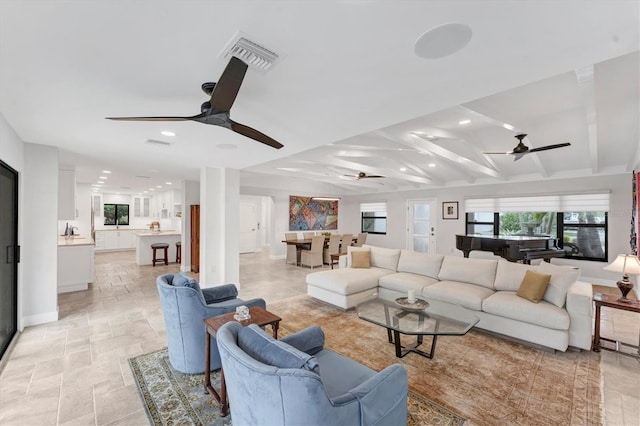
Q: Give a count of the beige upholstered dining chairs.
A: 6